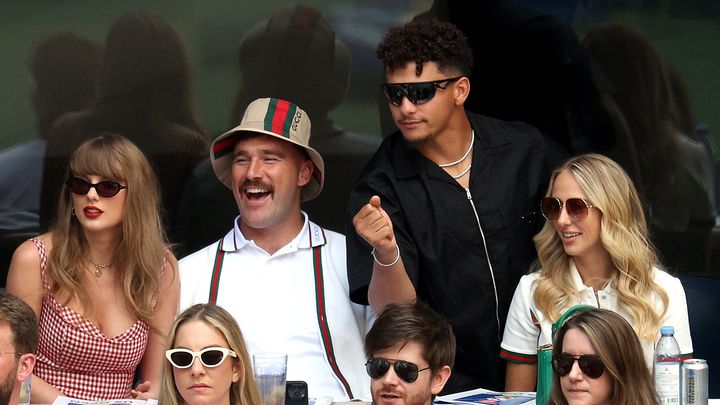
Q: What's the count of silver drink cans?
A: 1